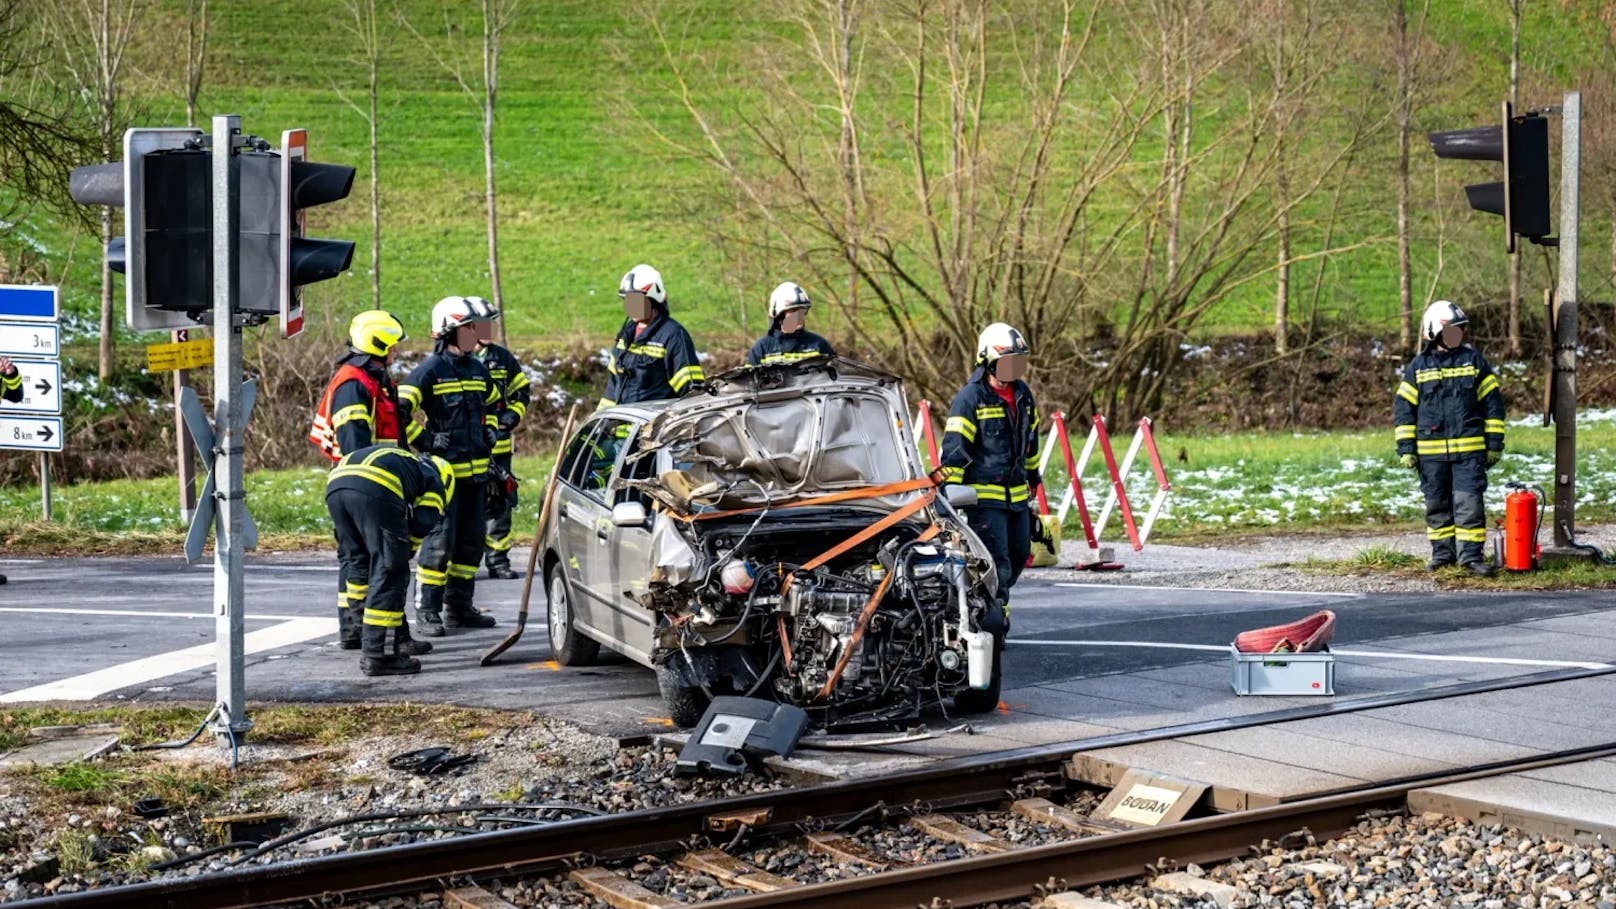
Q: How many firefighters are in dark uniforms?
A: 8